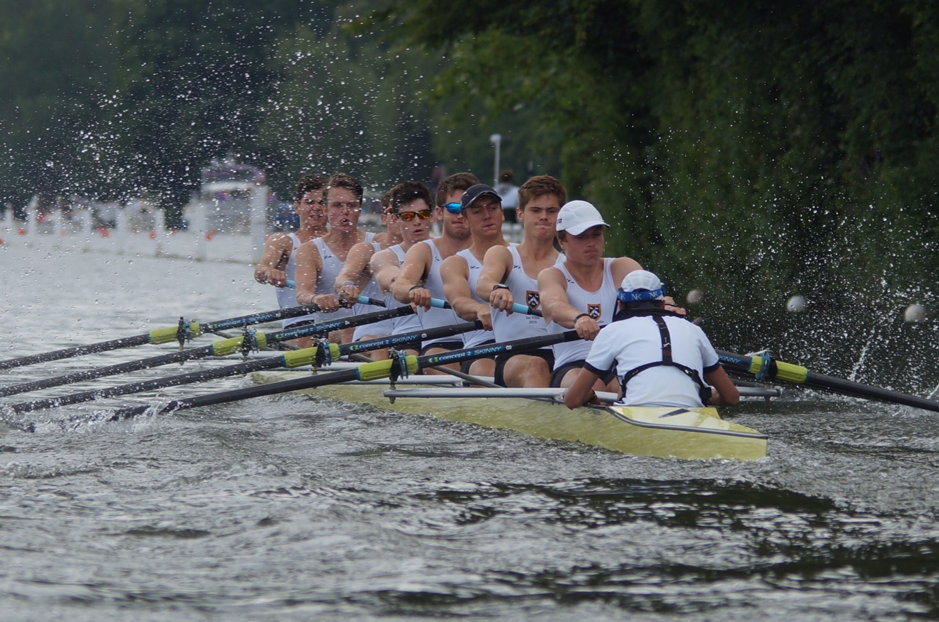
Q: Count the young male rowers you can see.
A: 8